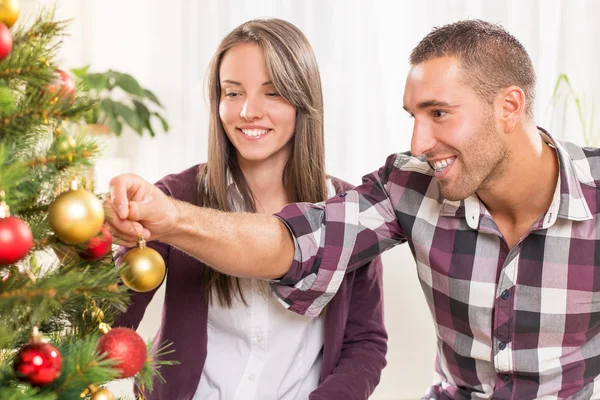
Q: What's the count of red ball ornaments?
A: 6